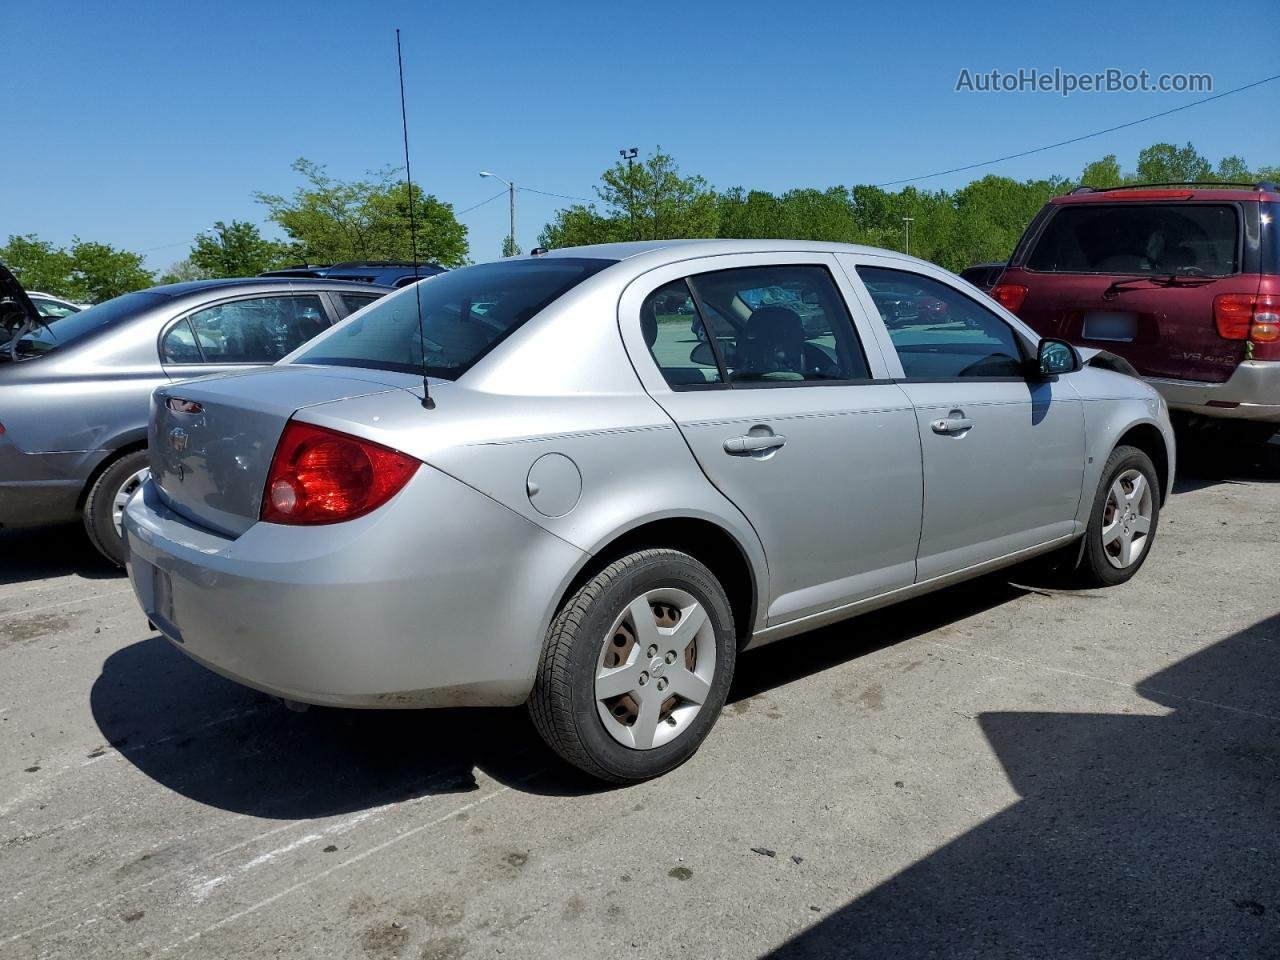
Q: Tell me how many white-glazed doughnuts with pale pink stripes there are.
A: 0